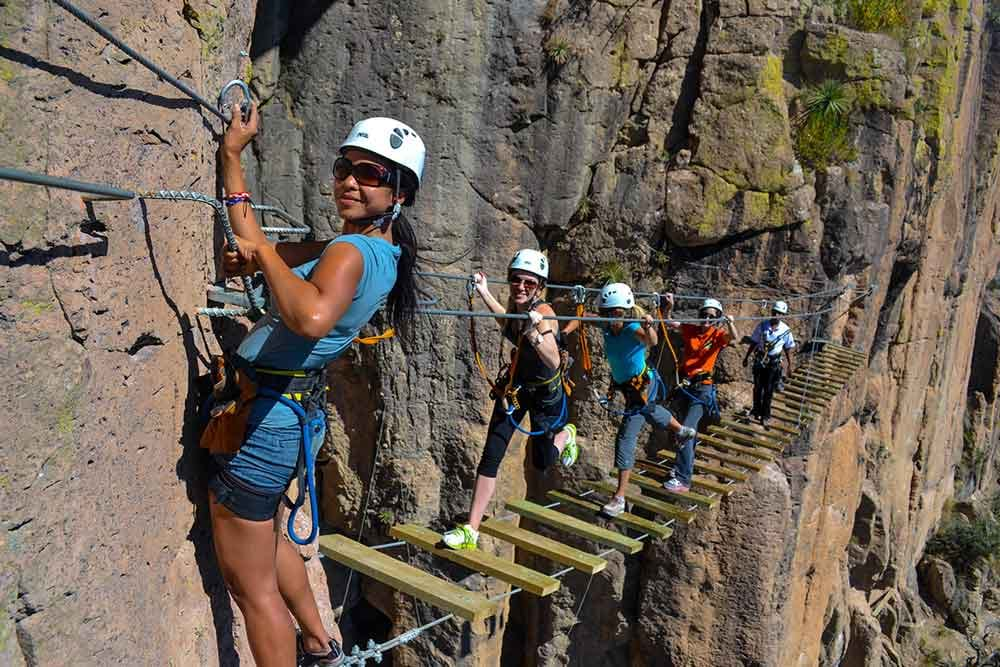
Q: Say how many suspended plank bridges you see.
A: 1